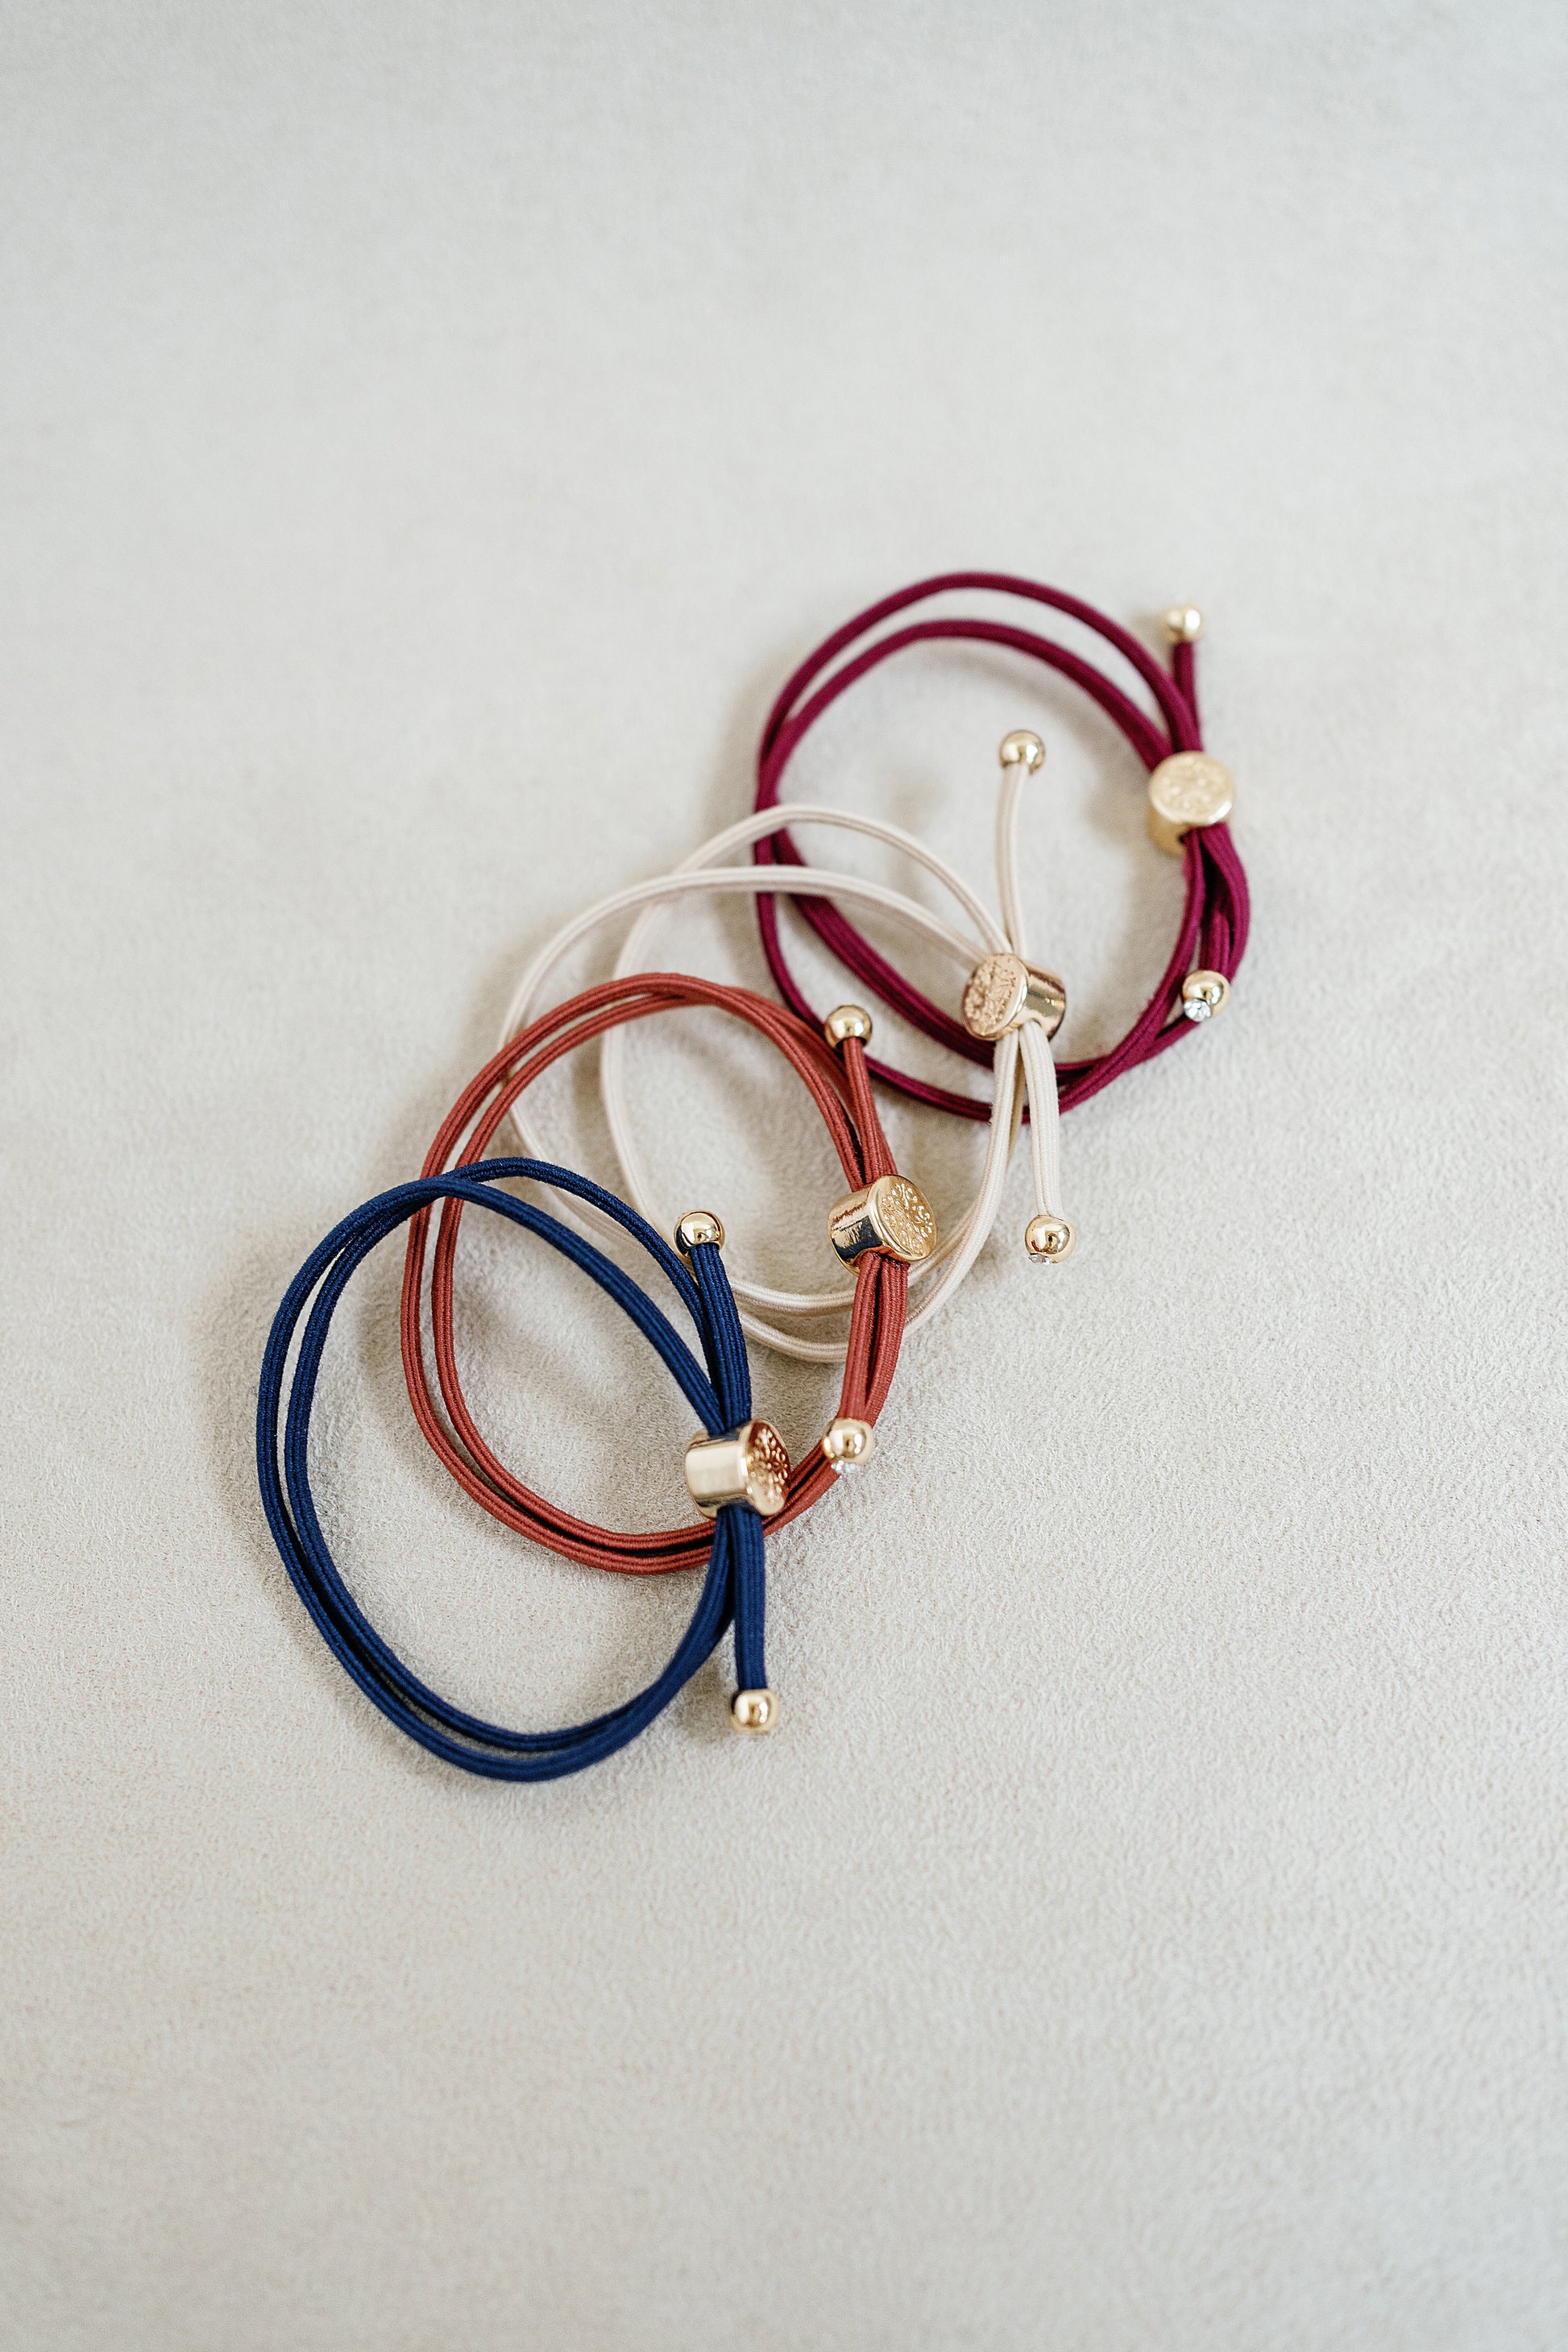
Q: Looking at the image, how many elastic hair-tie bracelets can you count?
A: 4